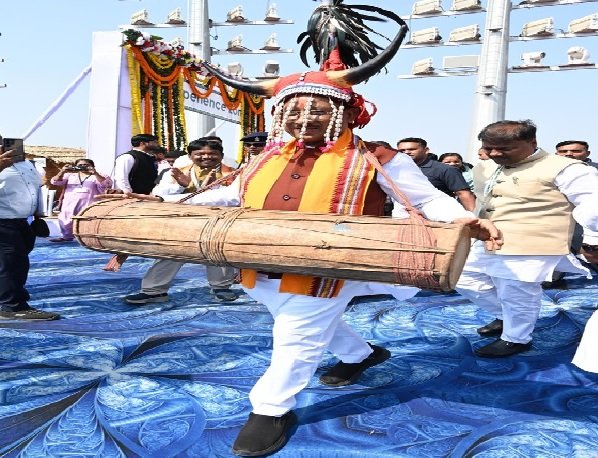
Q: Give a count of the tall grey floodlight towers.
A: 2